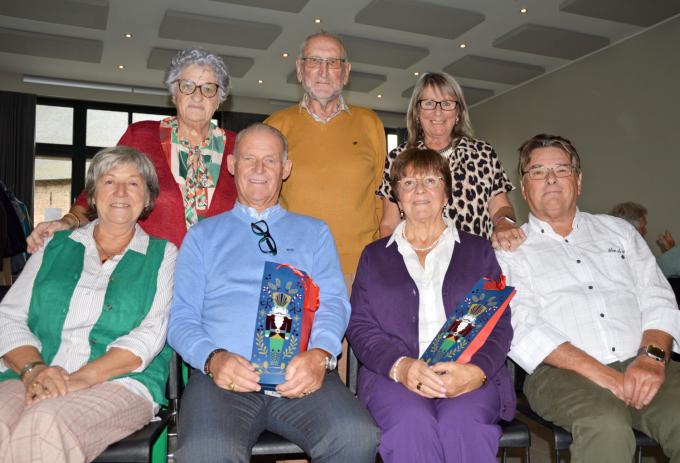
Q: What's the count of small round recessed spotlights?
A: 9